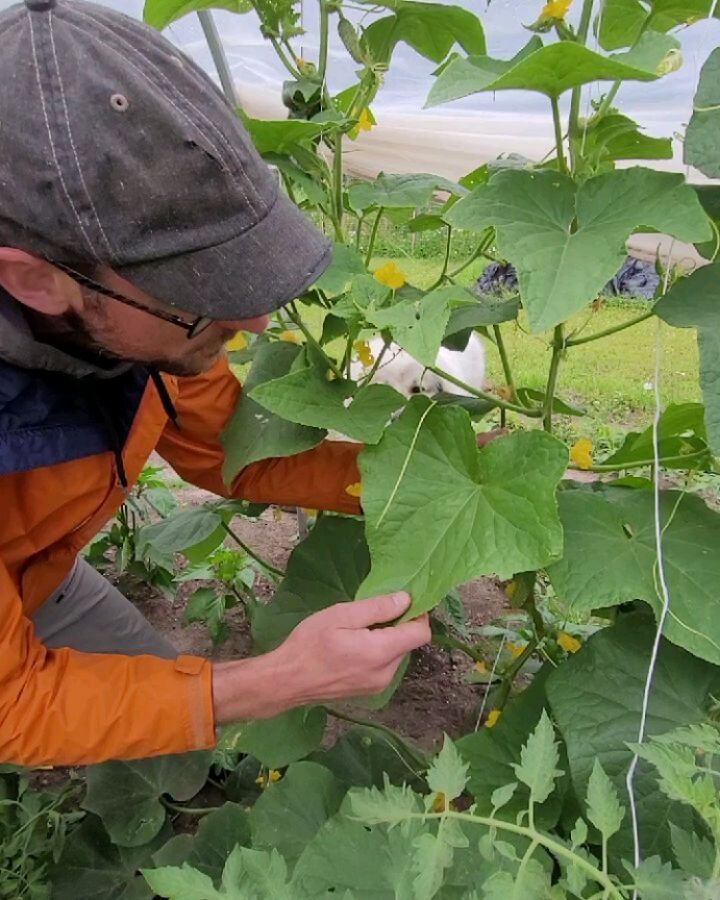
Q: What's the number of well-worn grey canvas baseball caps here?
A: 1